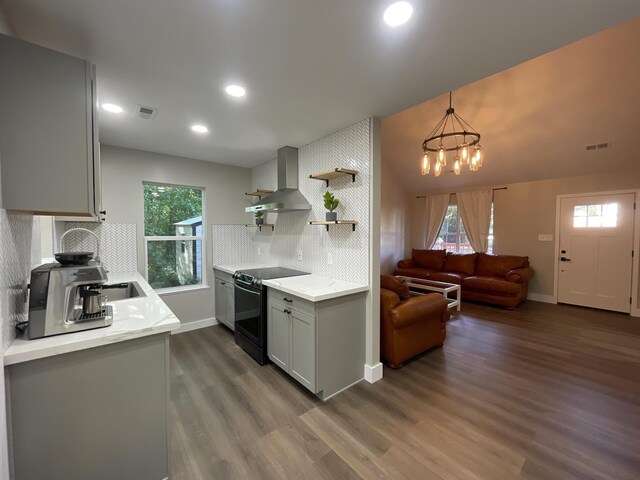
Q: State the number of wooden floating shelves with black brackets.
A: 4